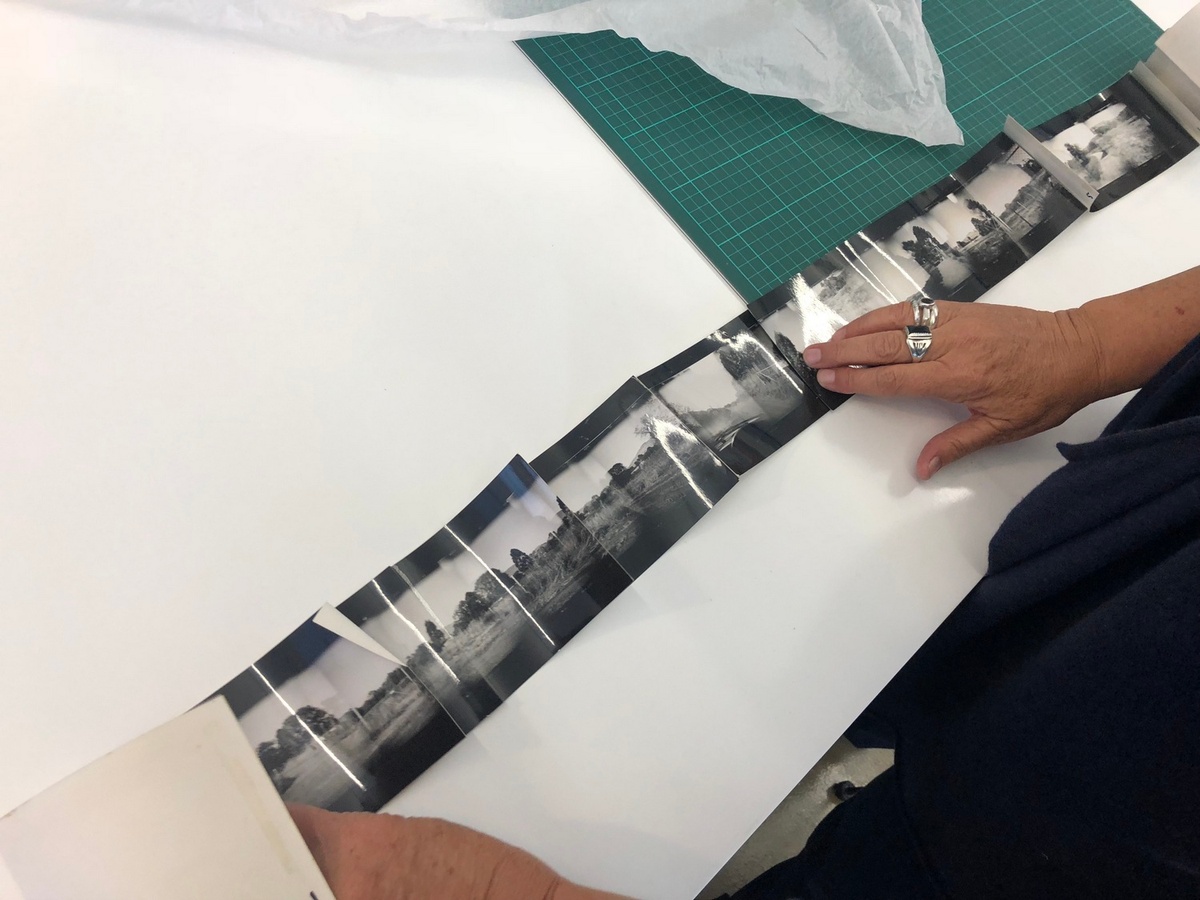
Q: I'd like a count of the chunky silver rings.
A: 2